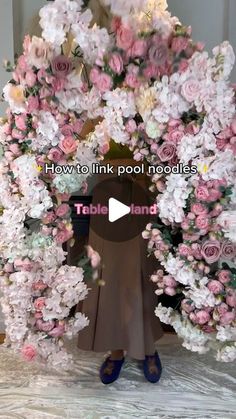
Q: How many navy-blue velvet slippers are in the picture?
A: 2